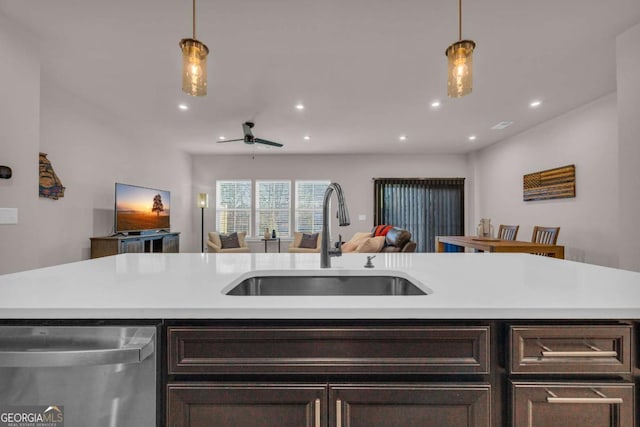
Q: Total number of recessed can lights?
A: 8